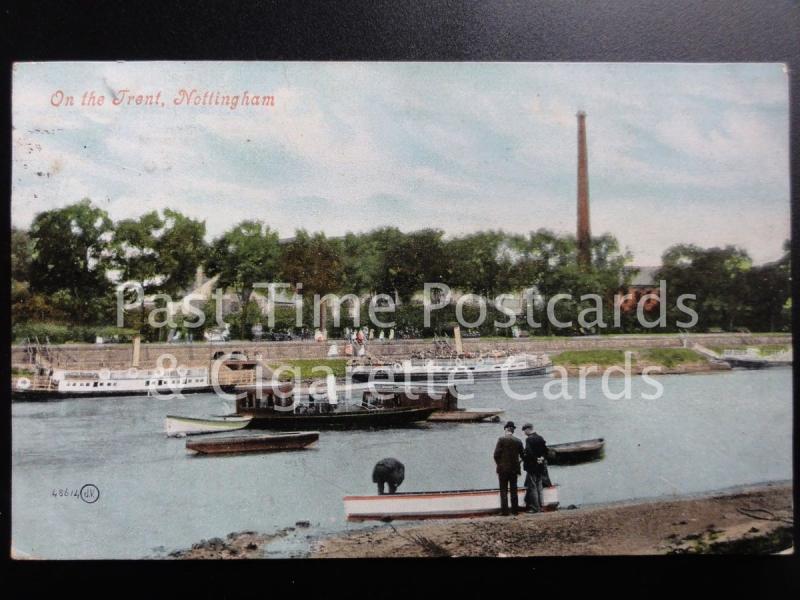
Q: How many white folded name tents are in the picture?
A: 0